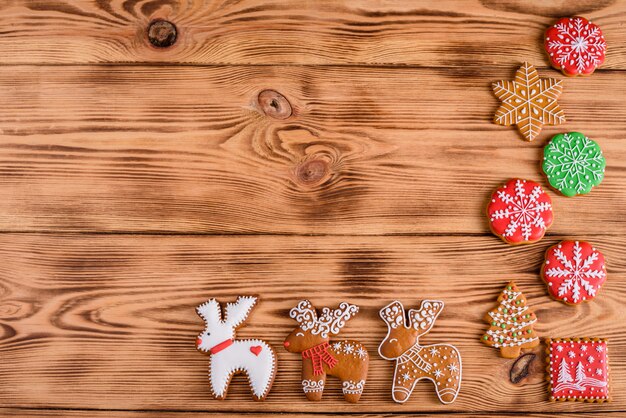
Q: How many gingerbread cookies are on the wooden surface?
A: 10